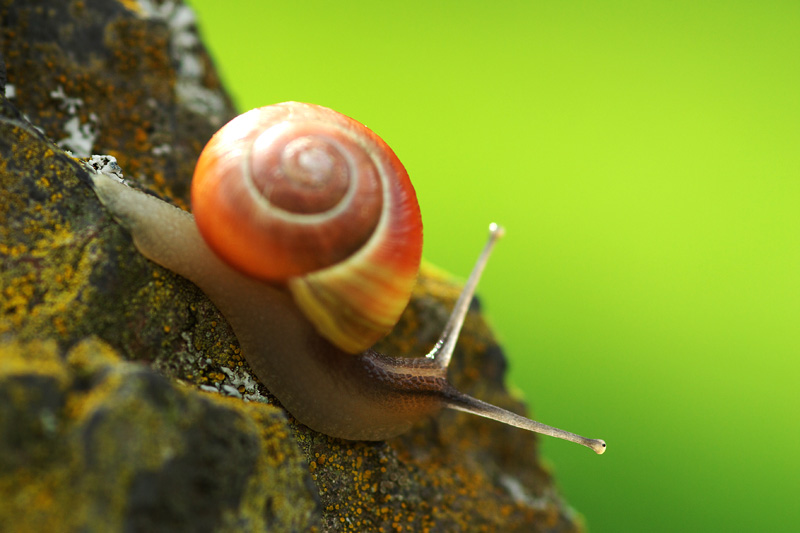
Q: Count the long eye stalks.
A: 2